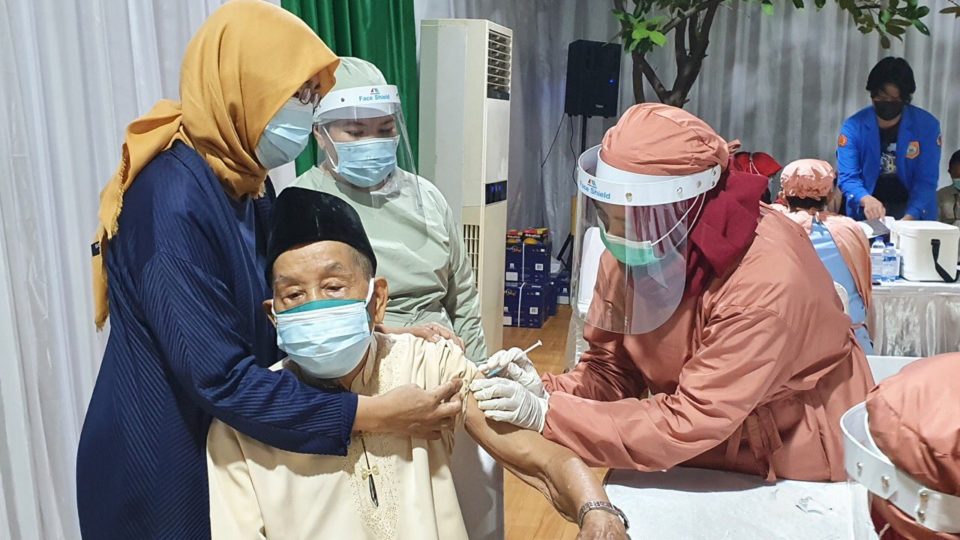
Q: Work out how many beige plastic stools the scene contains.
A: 0